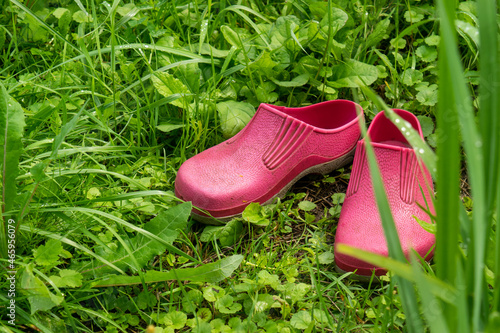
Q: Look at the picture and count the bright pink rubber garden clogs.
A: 2